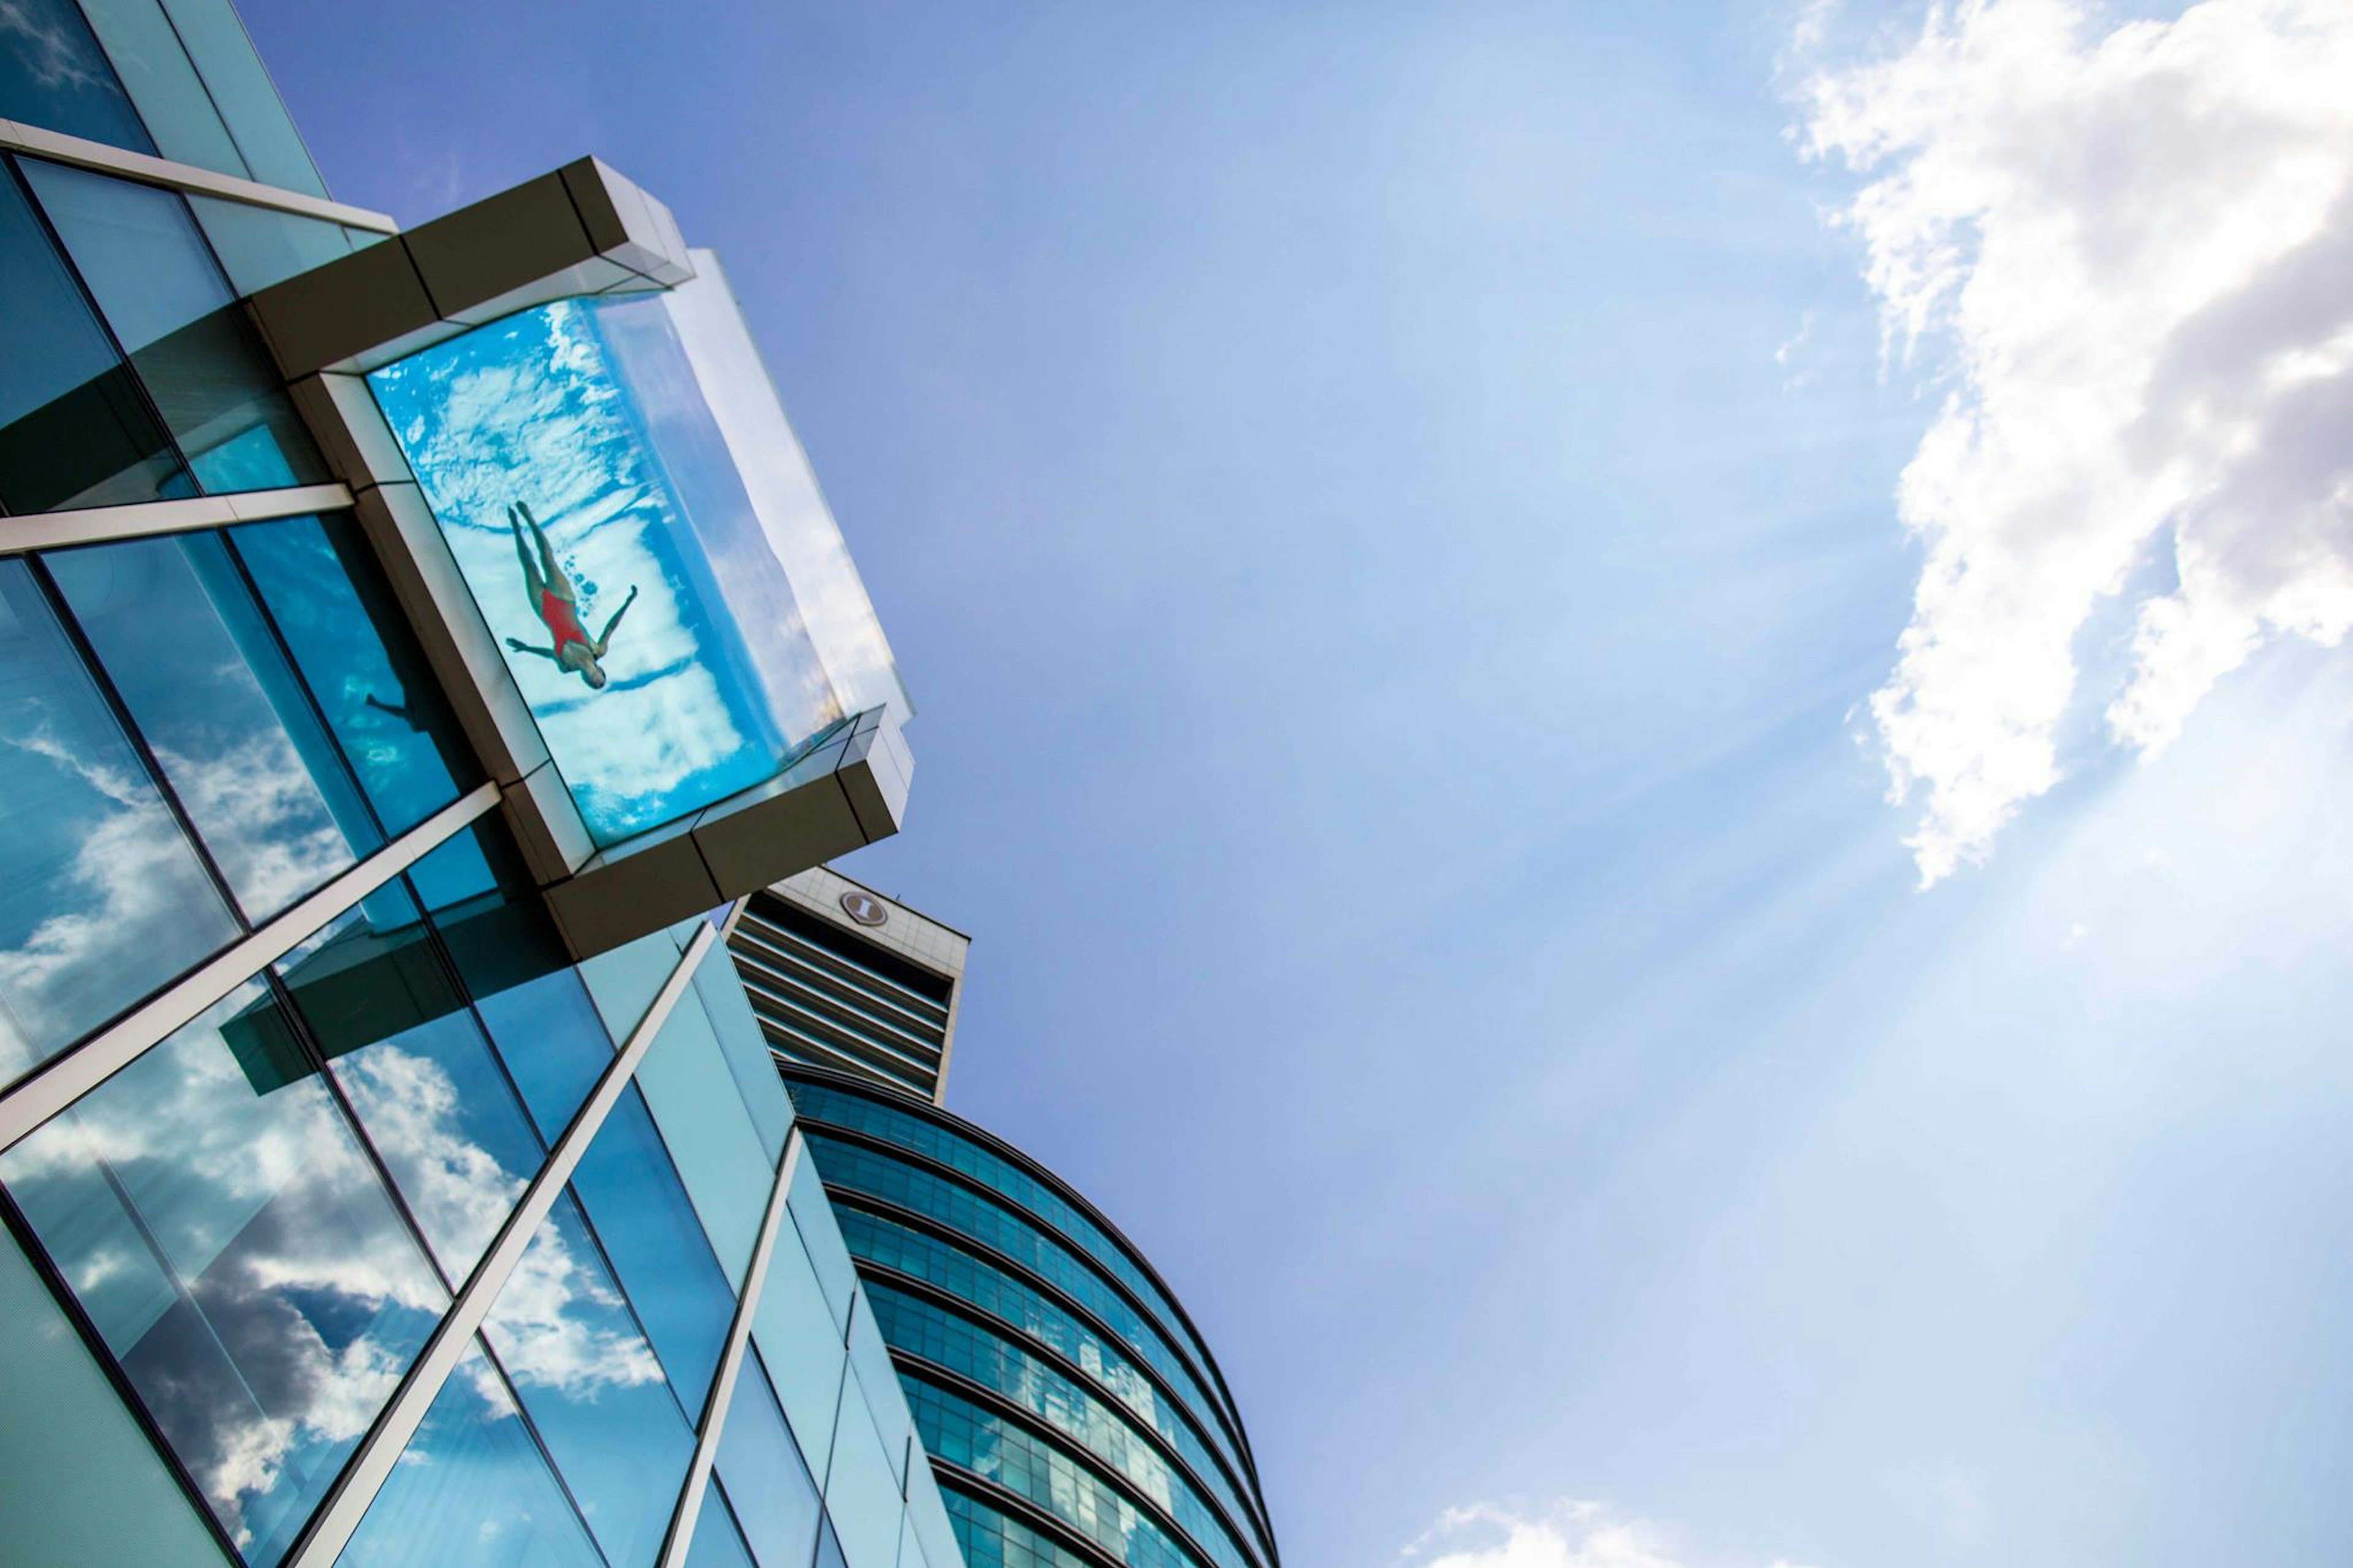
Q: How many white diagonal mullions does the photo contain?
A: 5